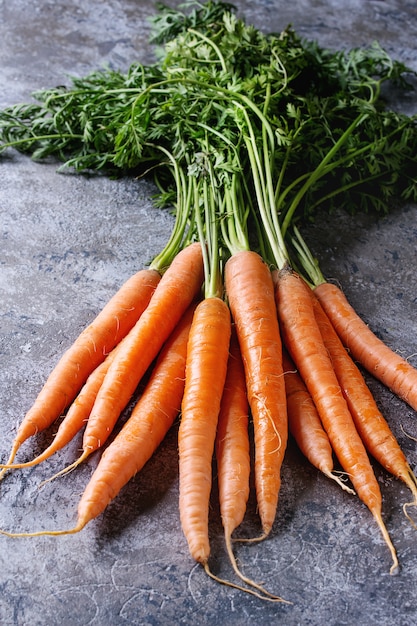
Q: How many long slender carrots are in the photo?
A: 11